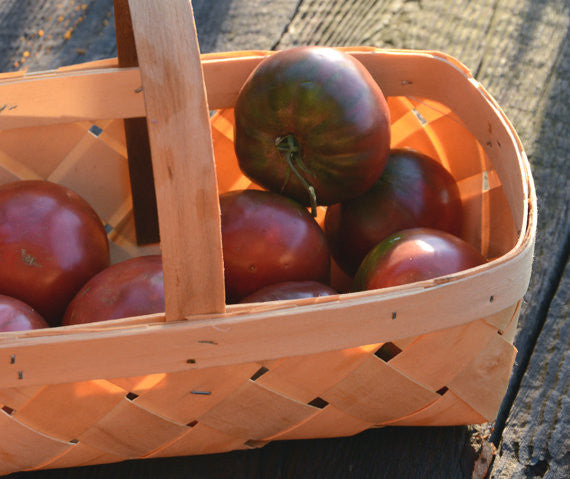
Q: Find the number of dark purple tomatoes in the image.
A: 8